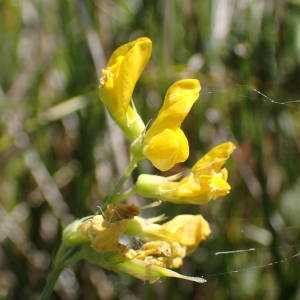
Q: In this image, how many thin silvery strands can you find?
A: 3